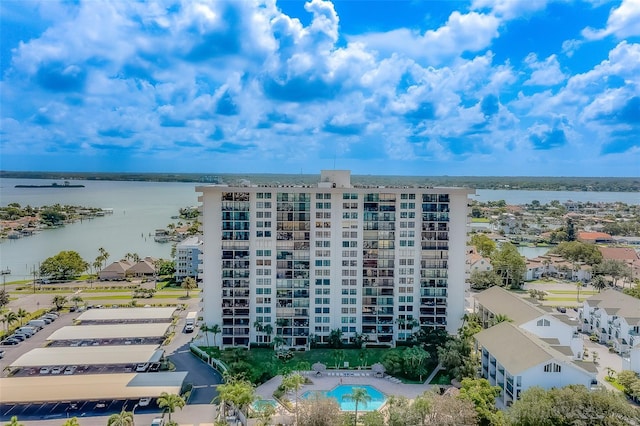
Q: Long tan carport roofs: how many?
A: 4